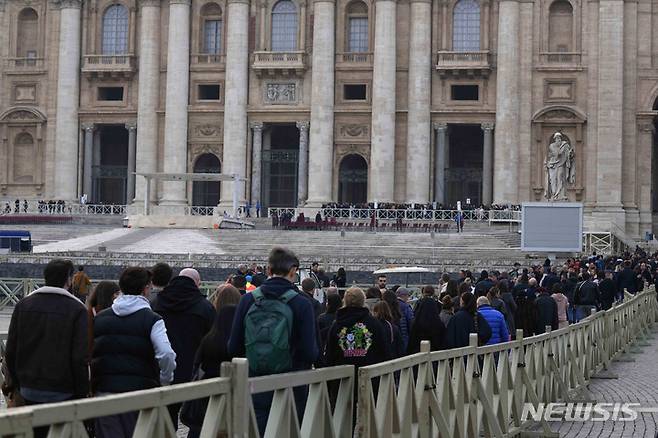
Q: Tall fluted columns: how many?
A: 8